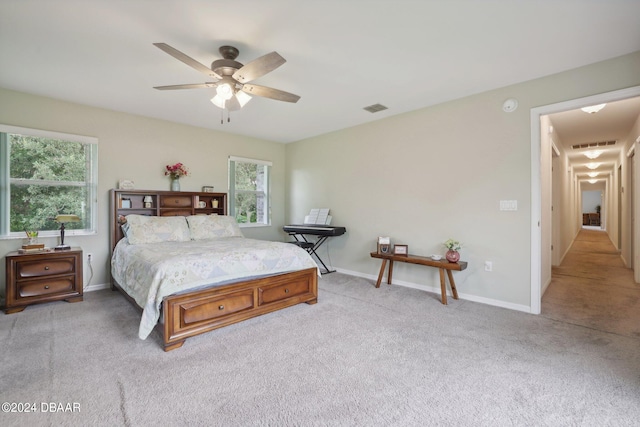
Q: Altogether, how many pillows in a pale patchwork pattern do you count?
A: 2